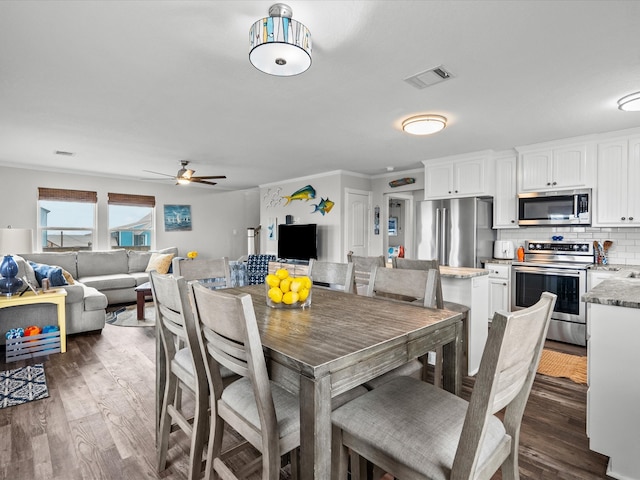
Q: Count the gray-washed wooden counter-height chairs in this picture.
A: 8